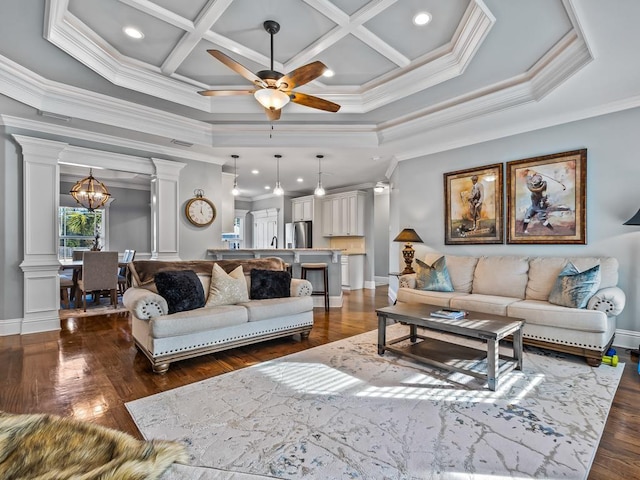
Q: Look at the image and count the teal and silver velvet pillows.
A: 2